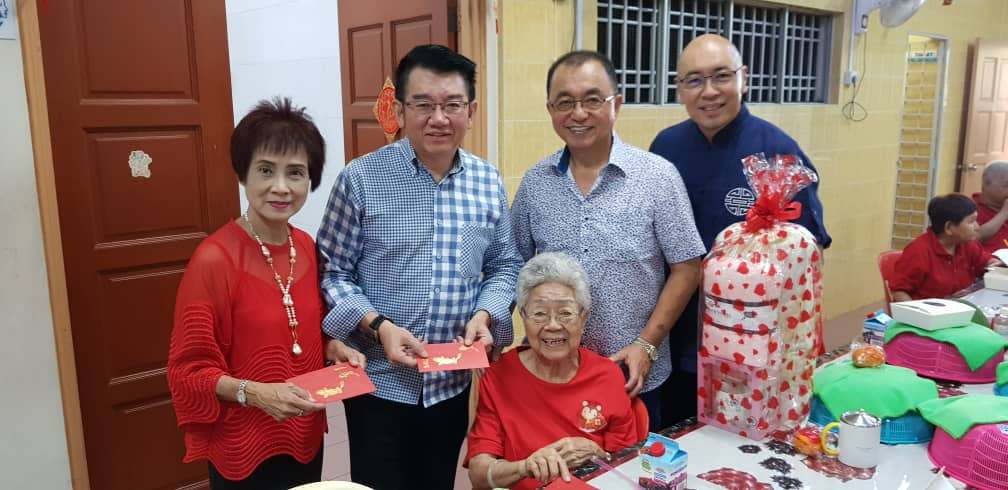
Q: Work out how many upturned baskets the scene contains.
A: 4